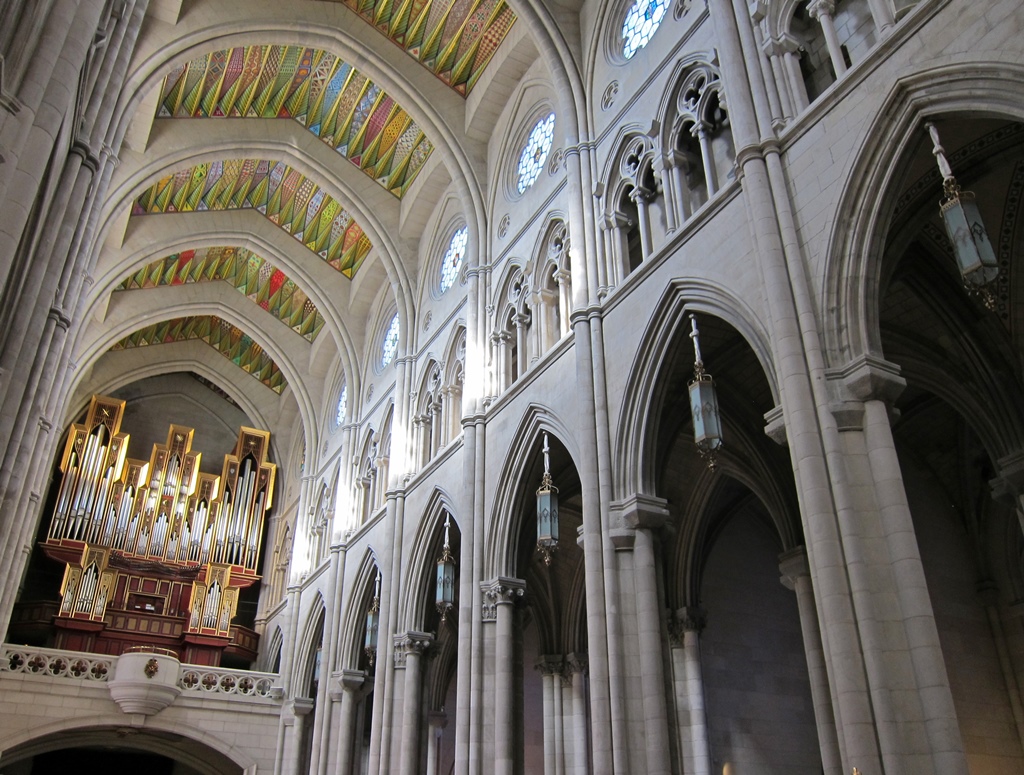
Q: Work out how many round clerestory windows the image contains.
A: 5